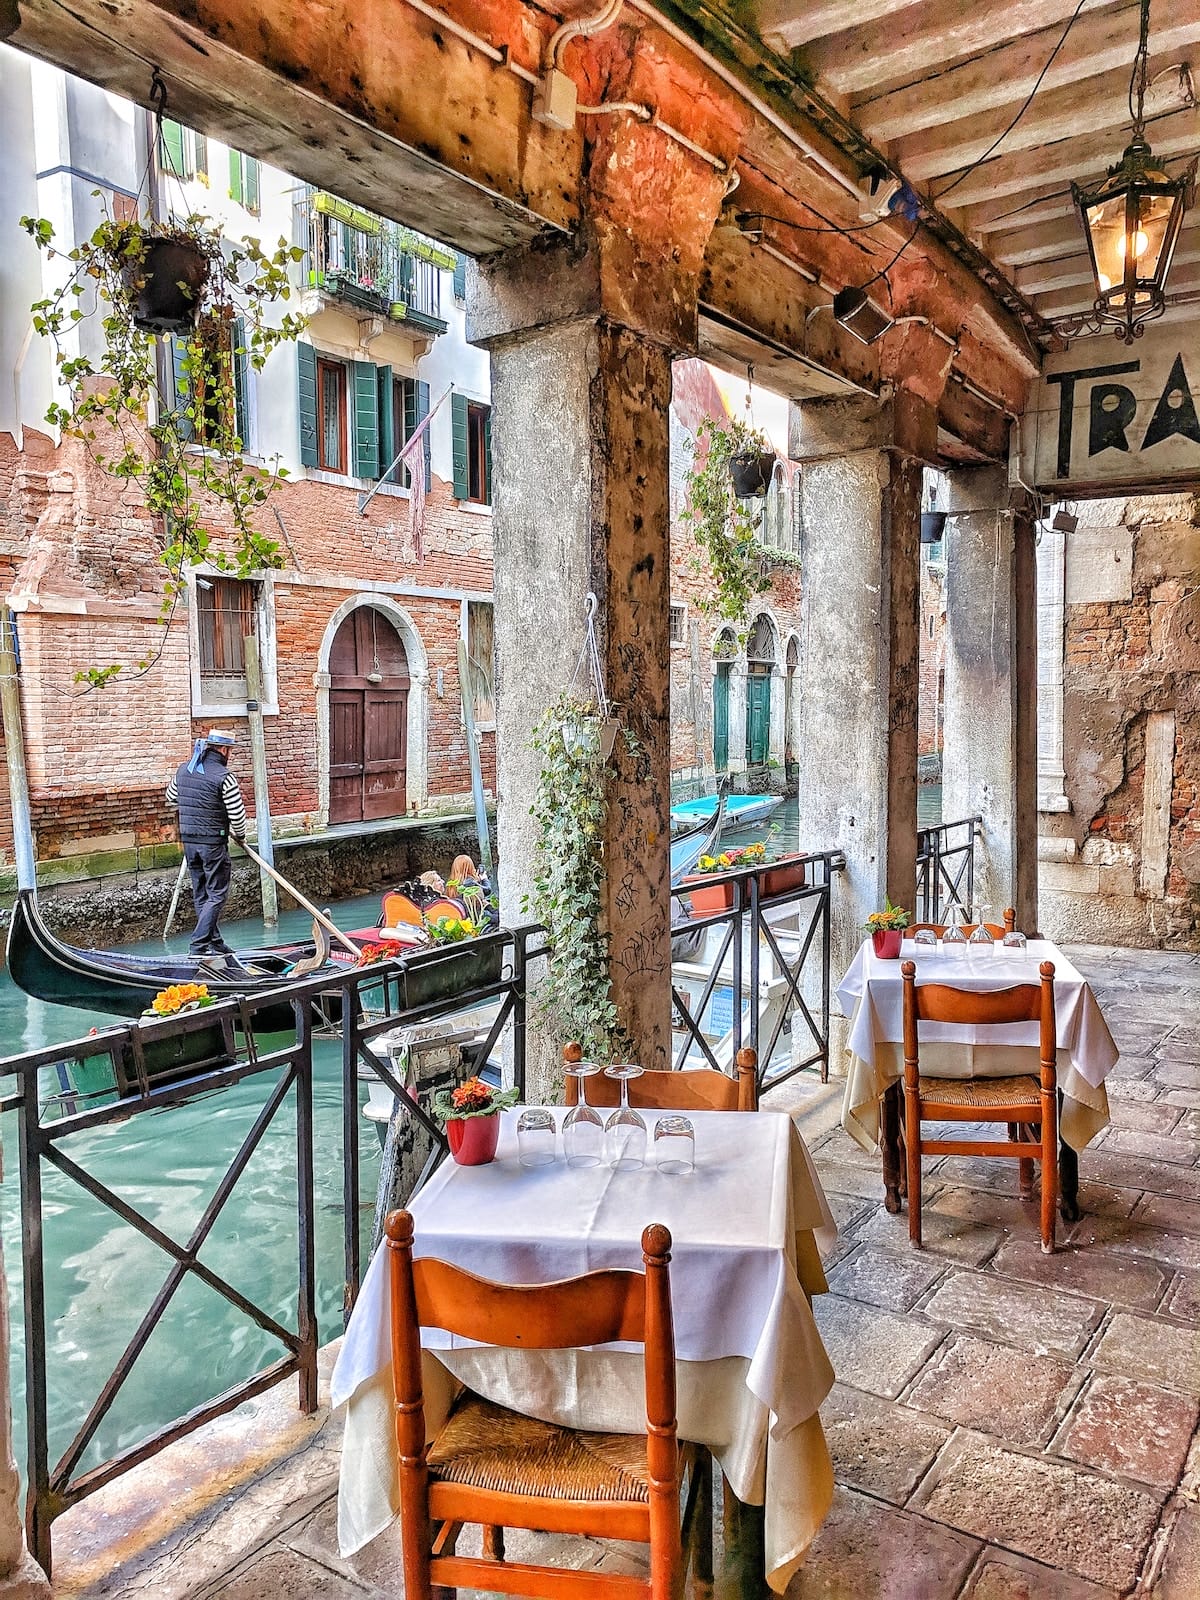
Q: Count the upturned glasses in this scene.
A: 8